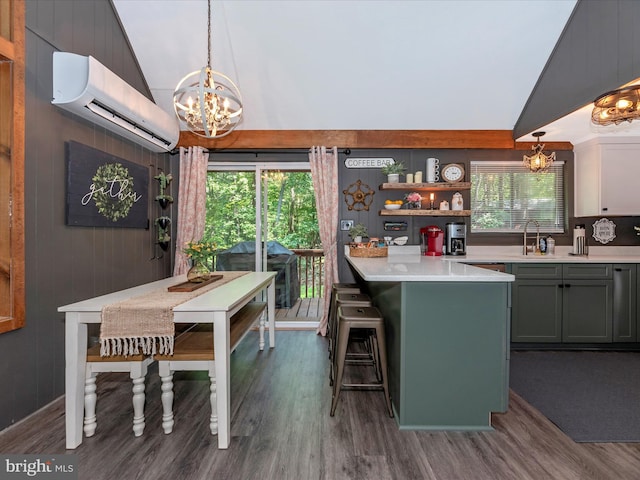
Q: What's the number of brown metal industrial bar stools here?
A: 3